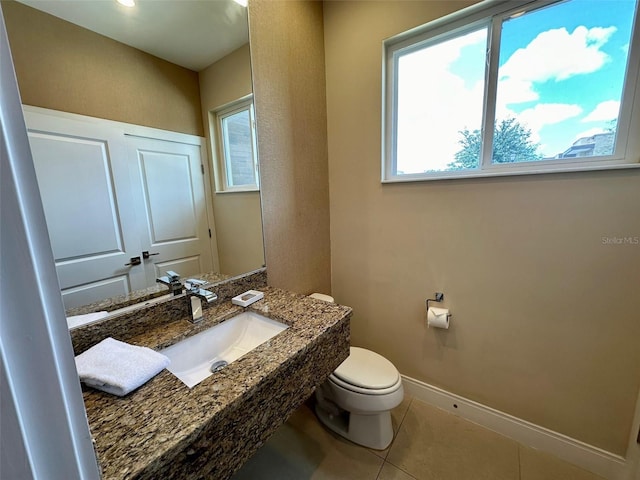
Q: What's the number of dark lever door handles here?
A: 2